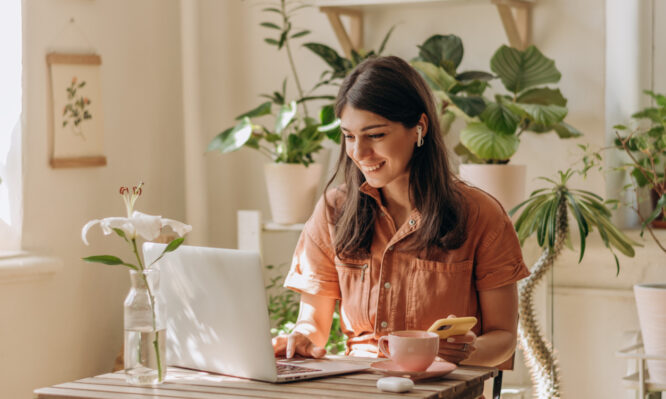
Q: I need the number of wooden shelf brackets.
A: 2